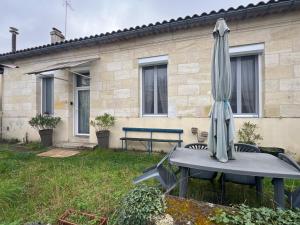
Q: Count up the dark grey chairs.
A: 4